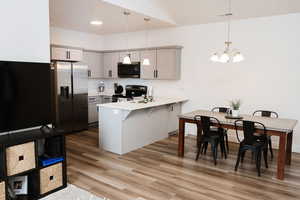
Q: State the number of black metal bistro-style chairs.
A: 4